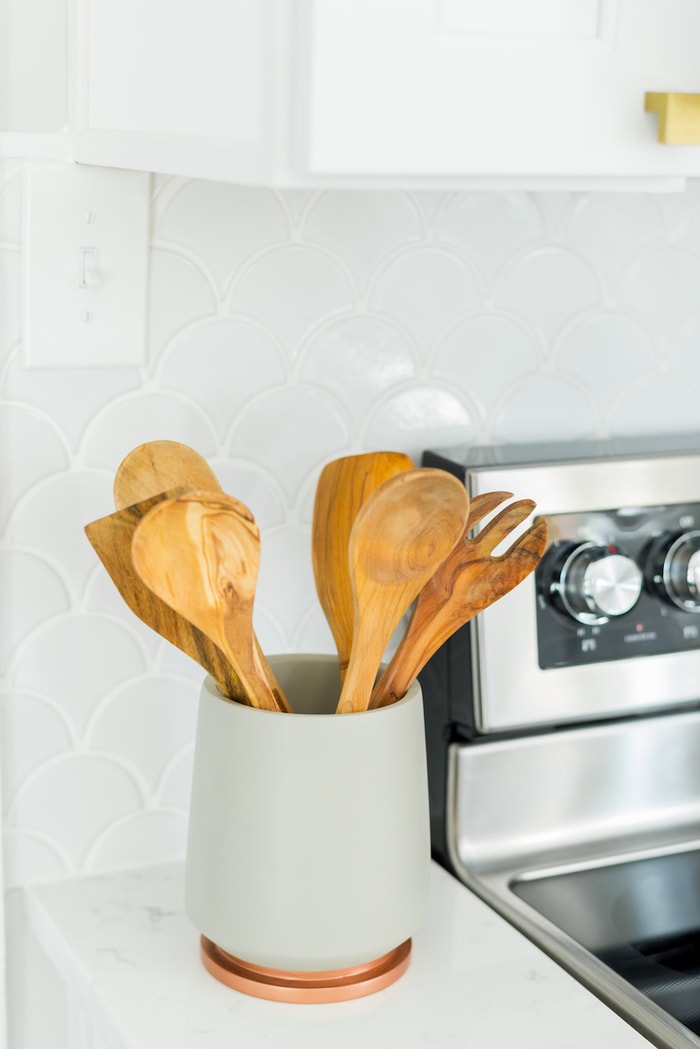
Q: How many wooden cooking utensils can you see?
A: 6